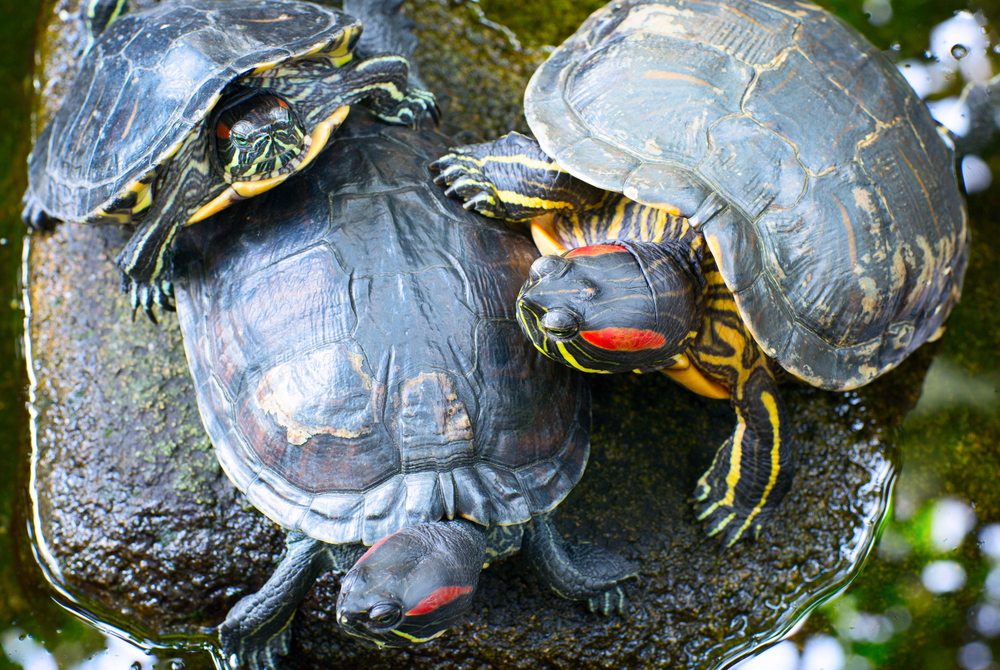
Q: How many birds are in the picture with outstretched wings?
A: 0